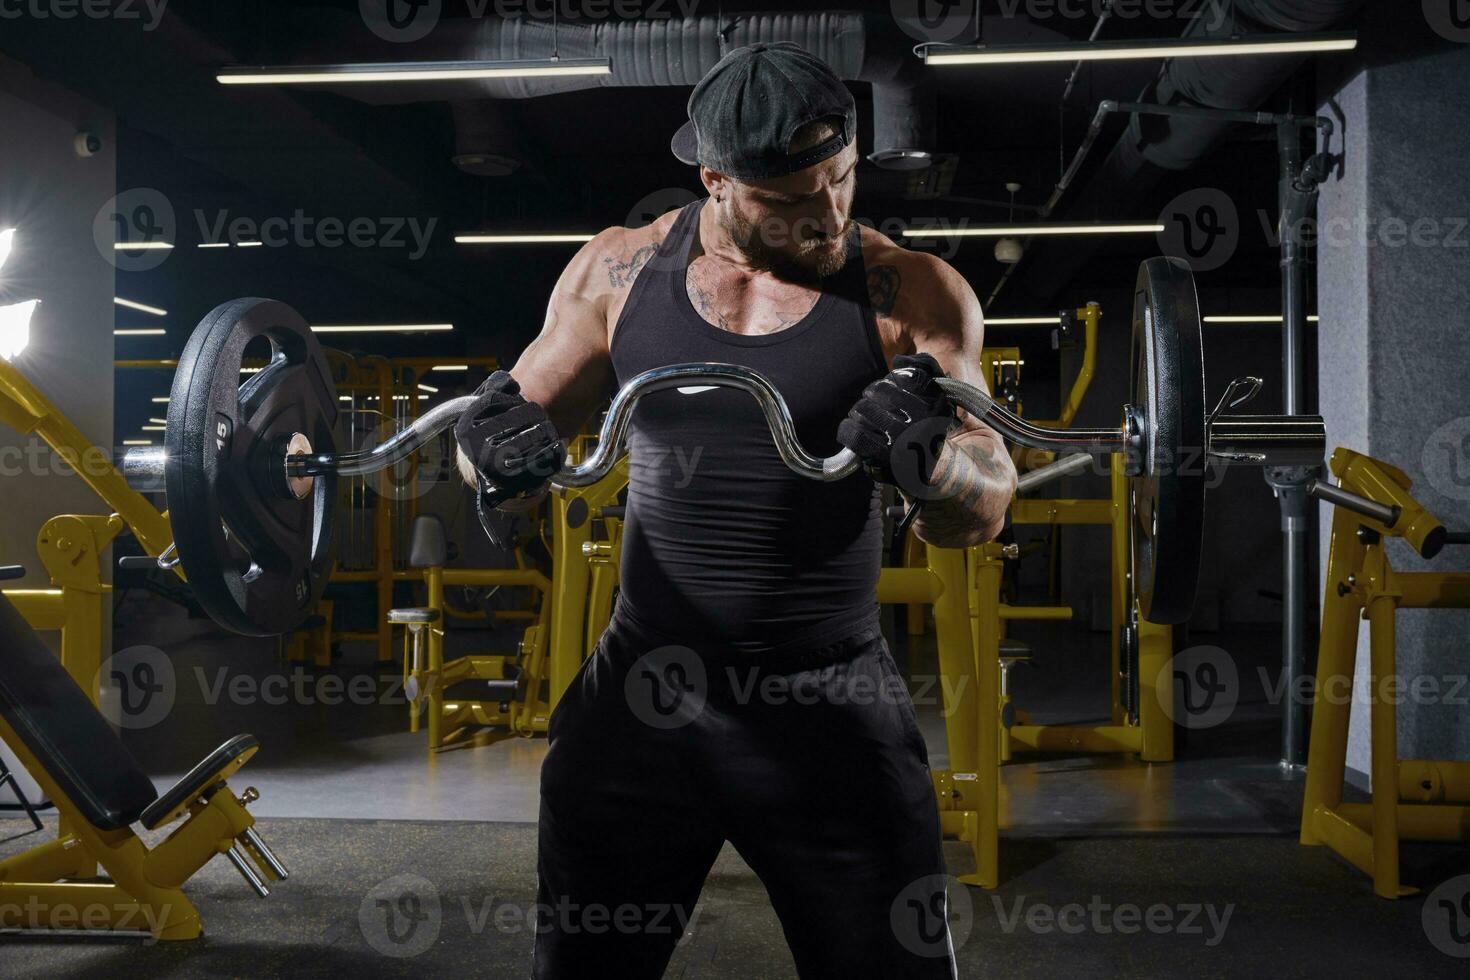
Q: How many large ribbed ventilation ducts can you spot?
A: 2